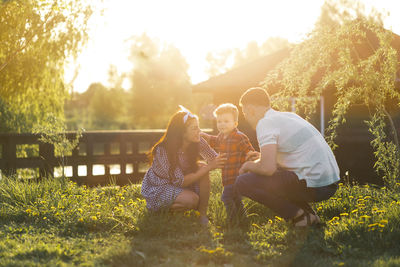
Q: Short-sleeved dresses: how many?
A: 1